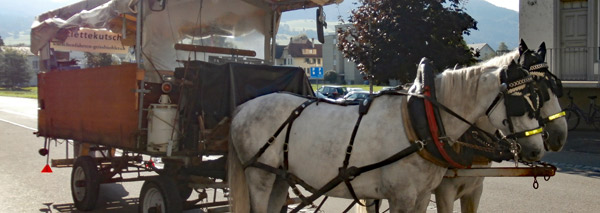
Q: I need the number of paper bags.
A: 0